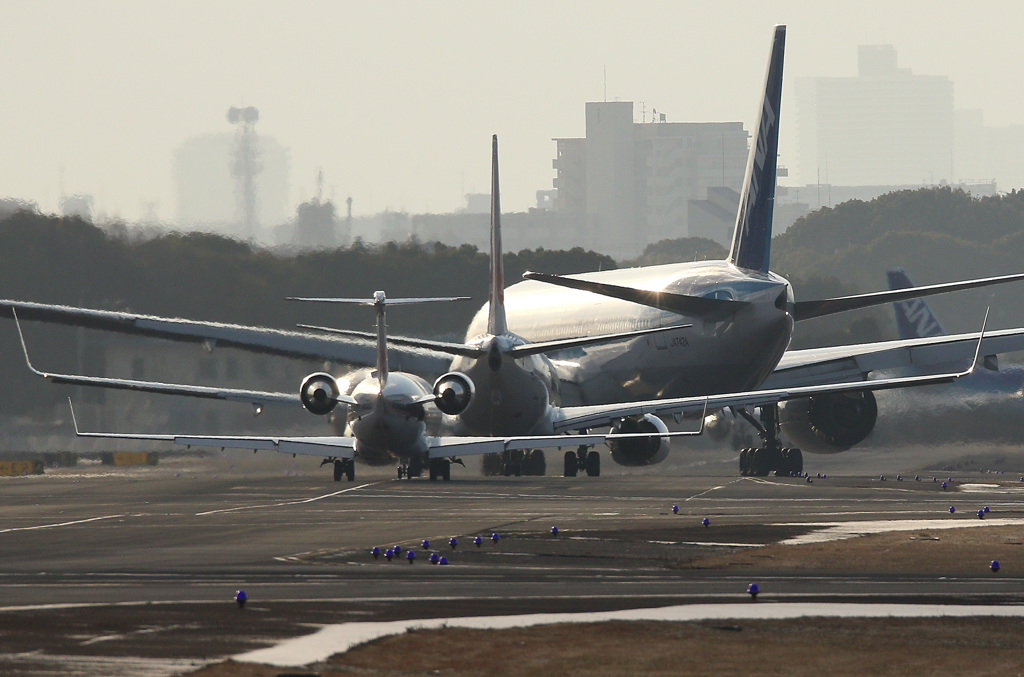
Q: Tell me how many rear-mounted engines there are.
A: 2